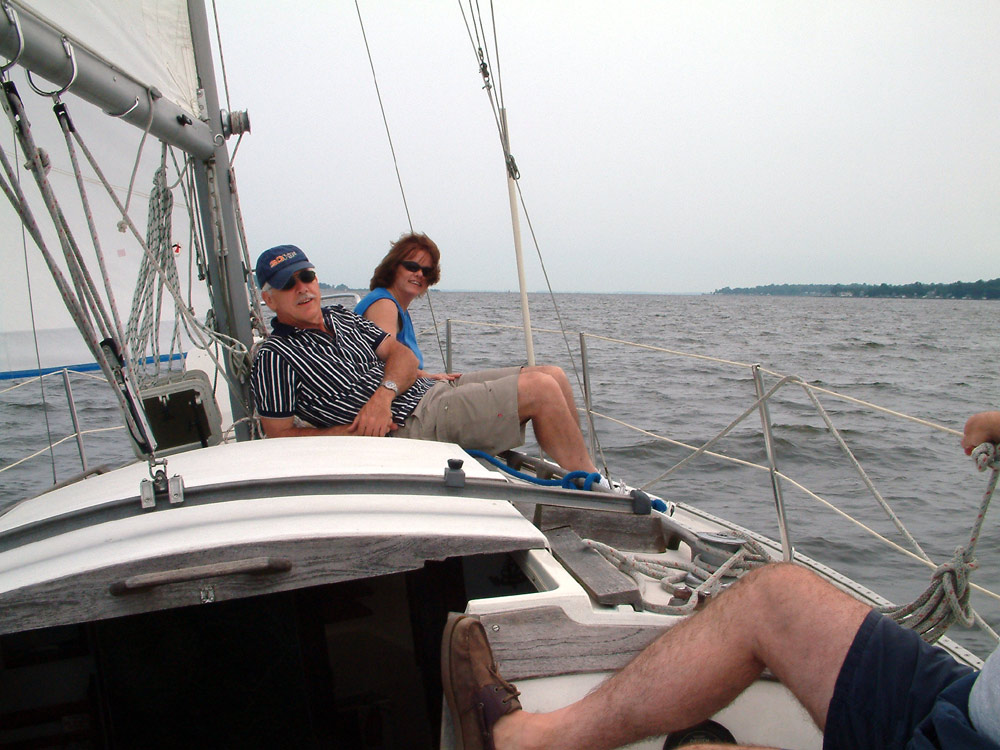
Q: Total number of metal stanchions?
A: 4